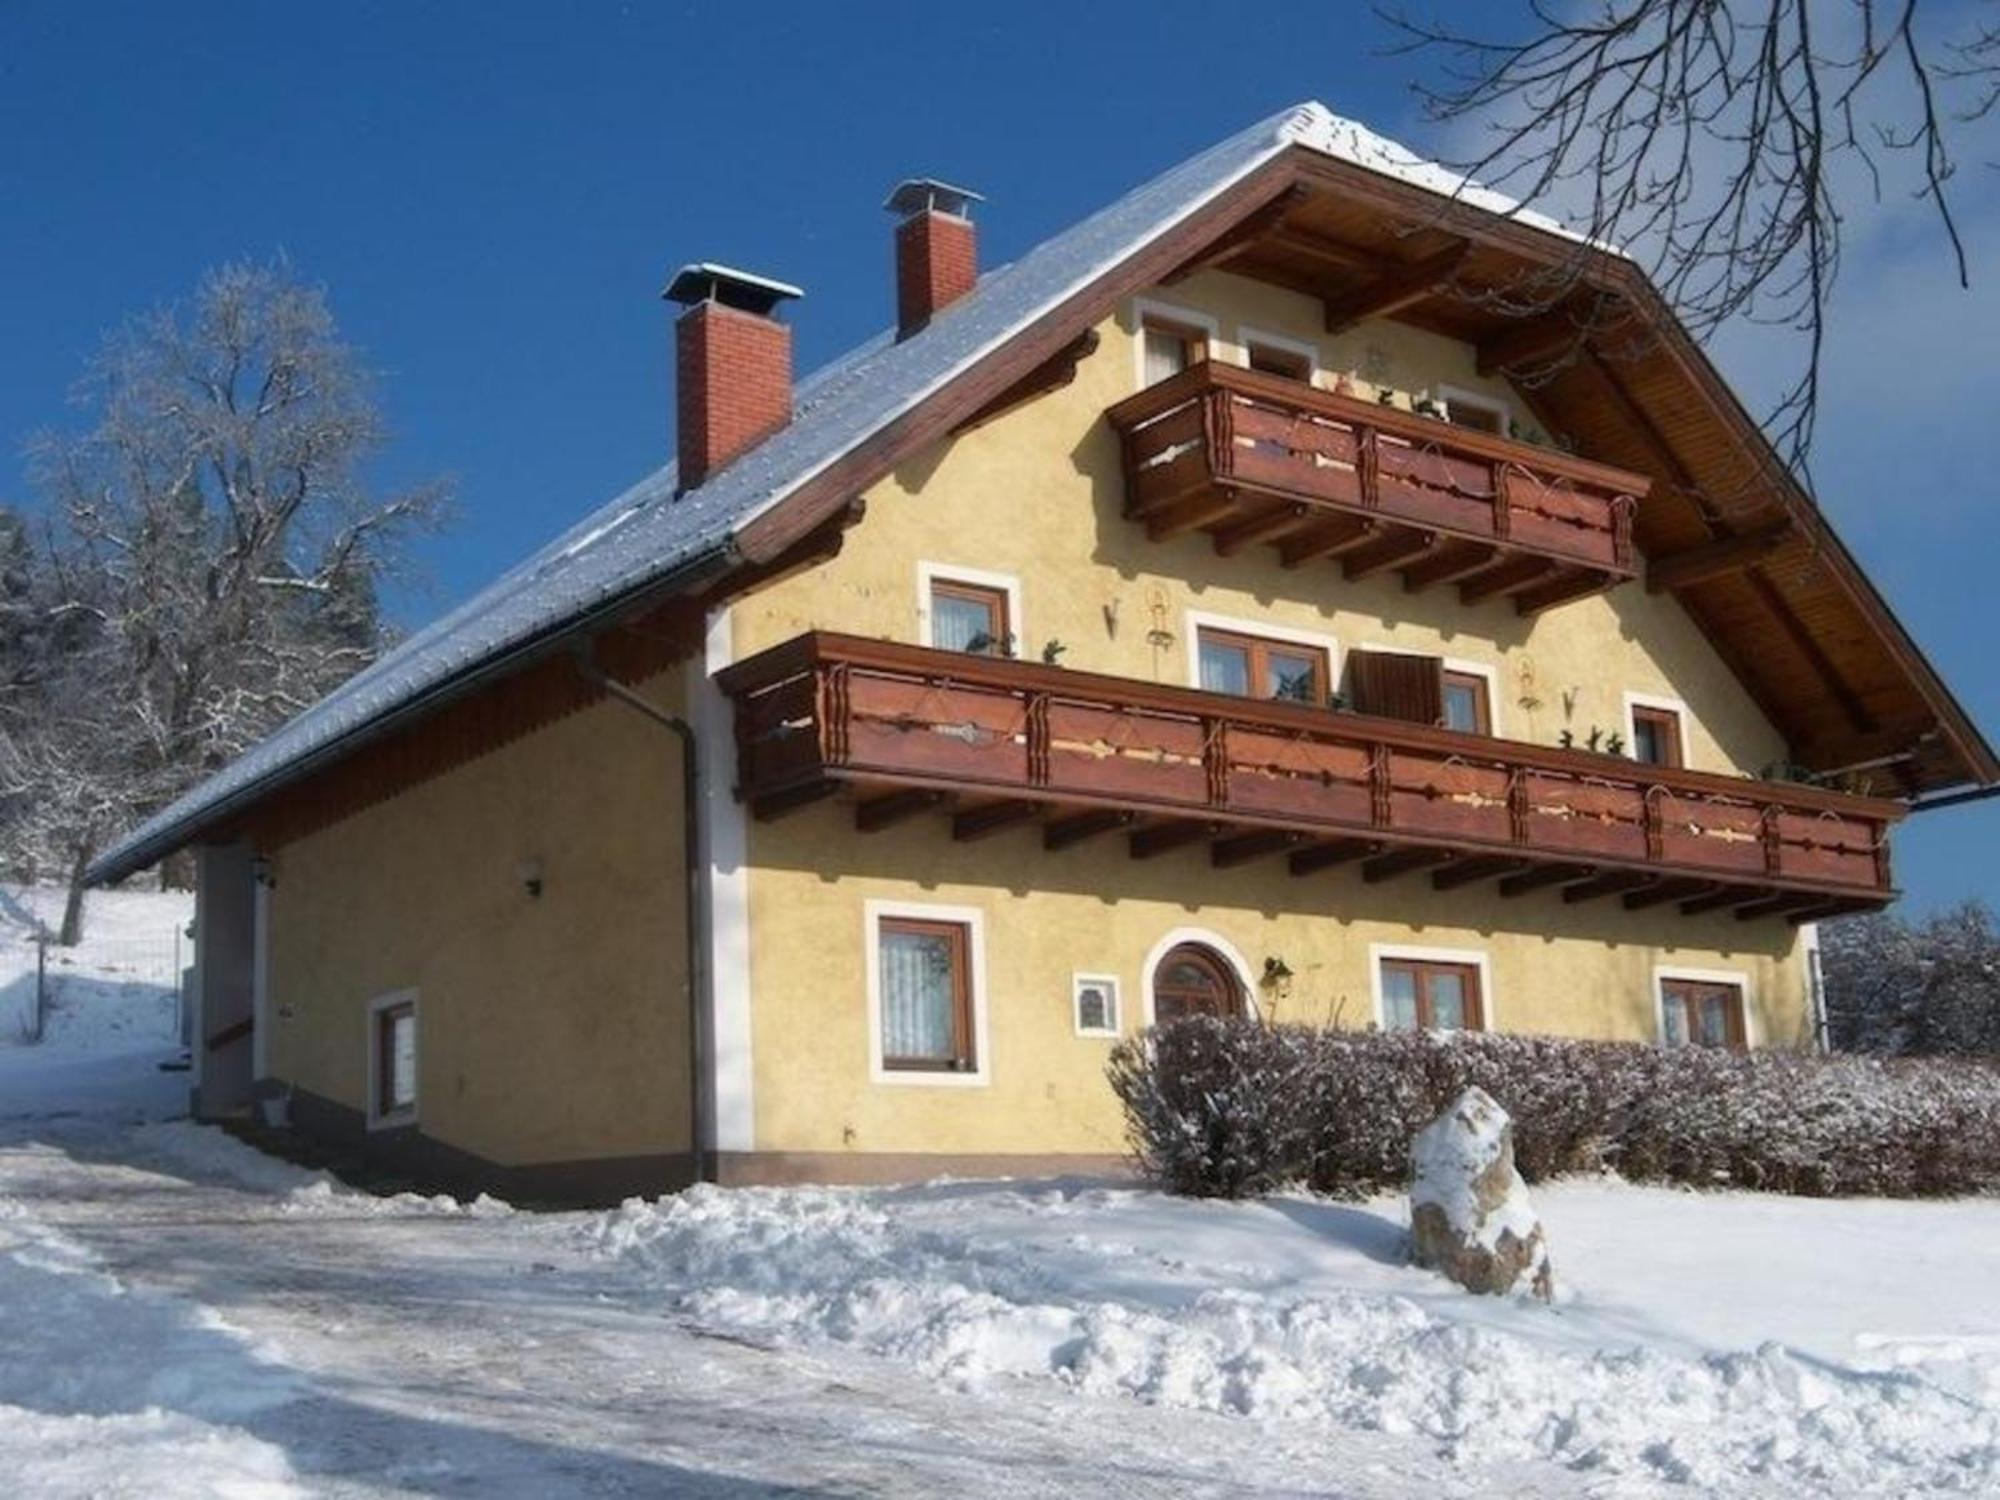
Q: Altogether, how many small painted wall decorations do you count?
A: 2